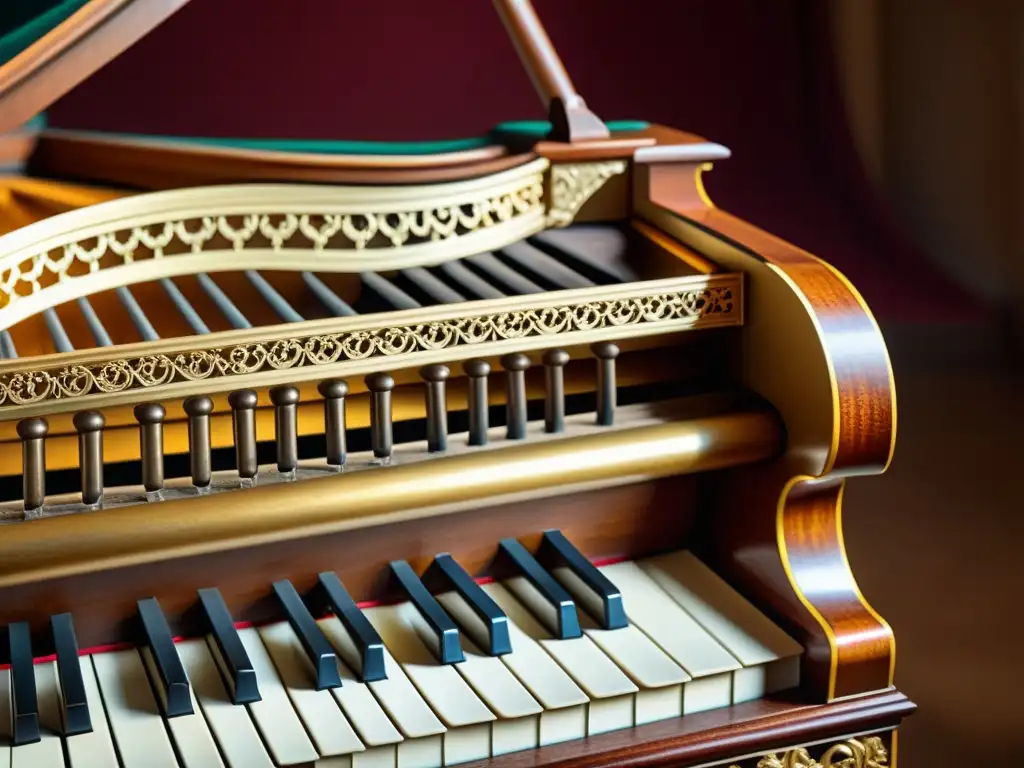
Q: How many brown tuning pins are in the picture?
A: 13